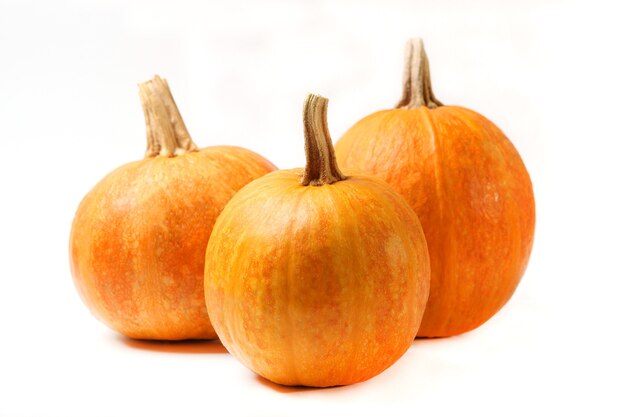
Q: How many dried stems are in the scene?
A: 3